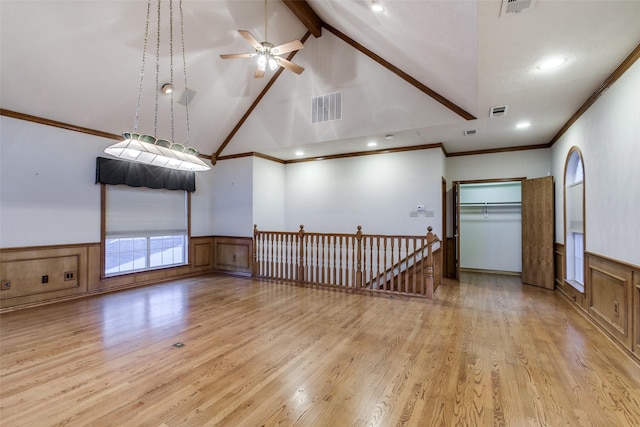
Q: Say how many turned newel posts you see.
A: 4